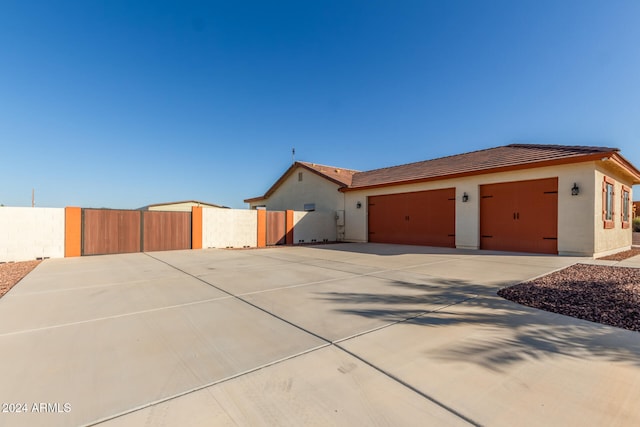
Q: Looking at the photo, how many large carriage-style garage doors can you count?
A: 2